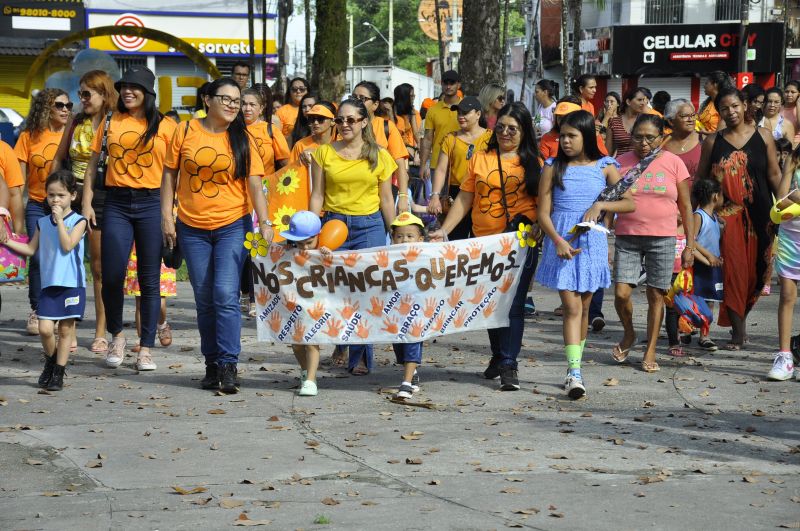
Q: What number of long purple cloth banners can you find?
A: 0